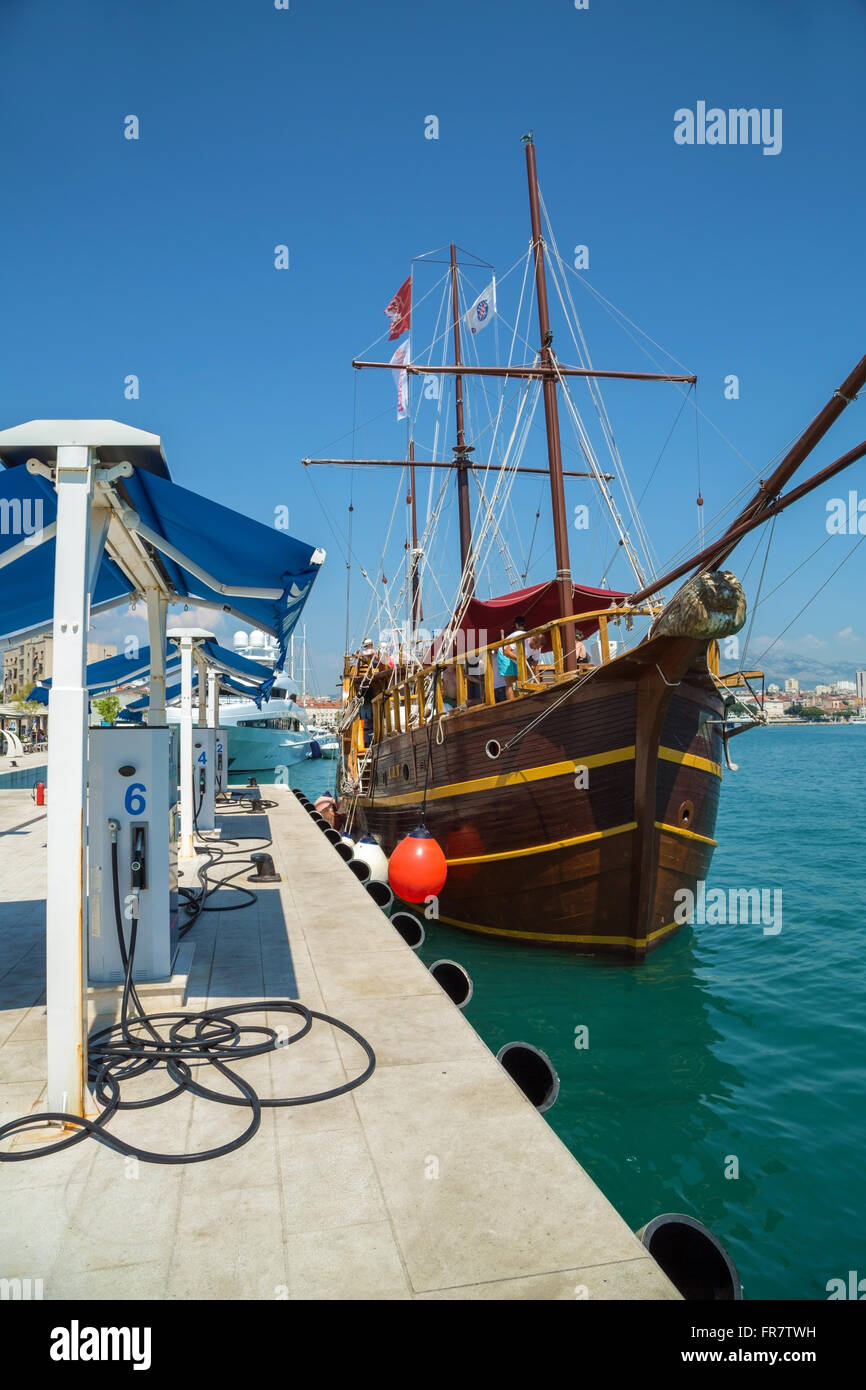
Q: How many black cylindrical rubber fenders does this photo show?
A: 14